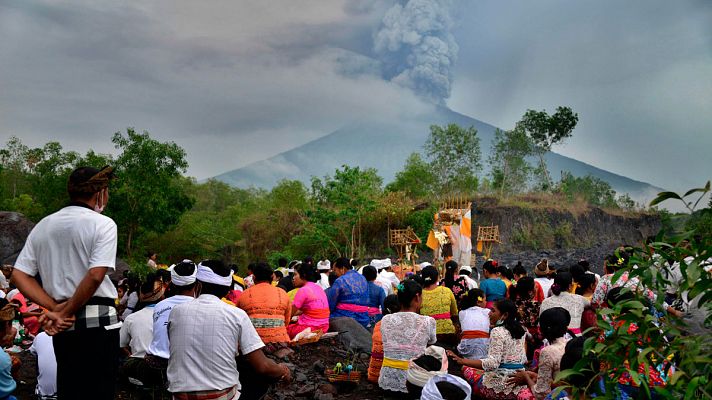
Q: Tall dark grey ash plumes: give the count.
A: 1